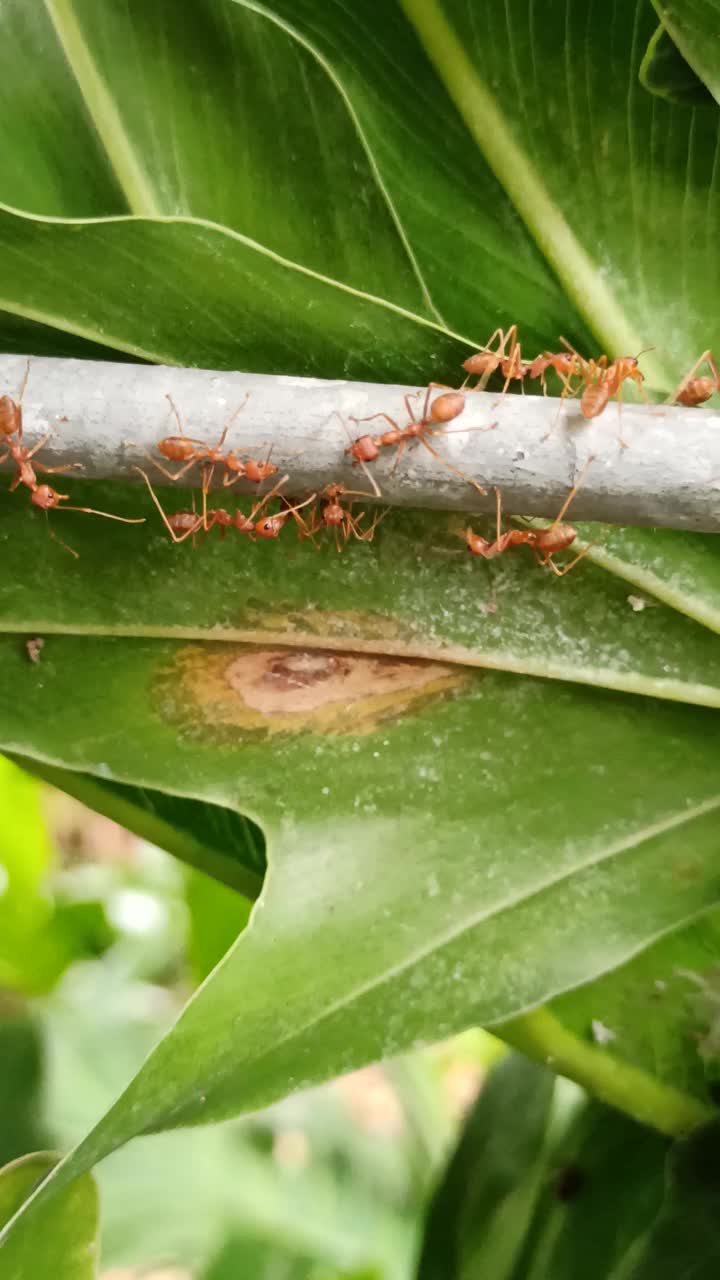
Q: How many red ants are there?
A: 9